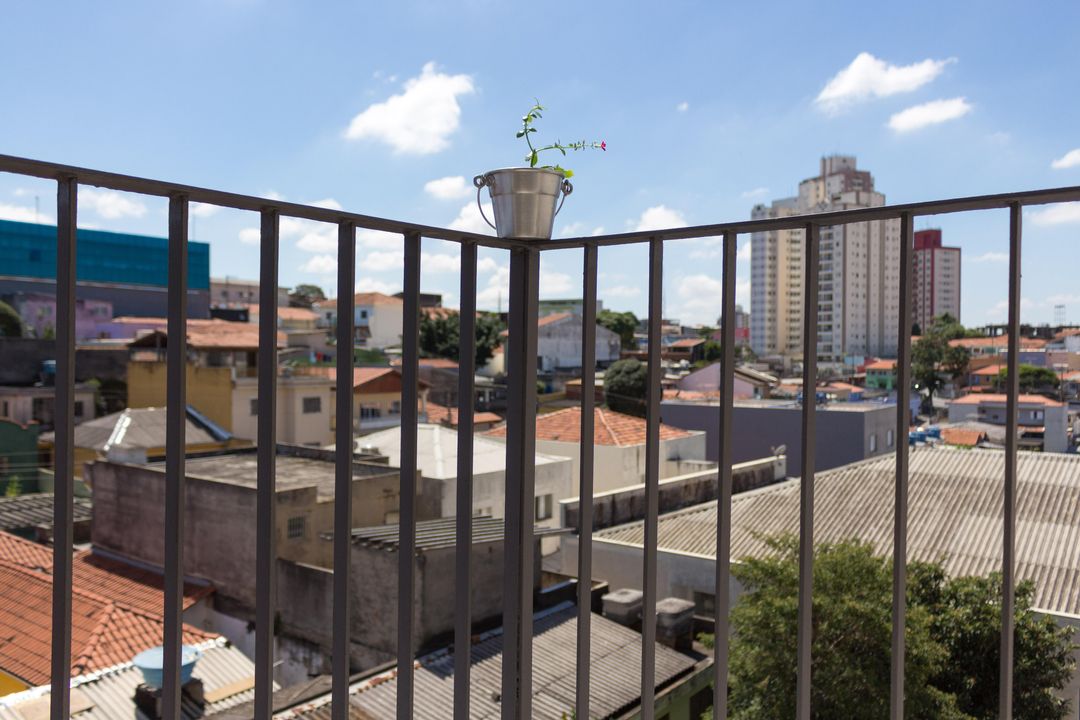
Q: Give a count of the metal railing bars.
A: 13